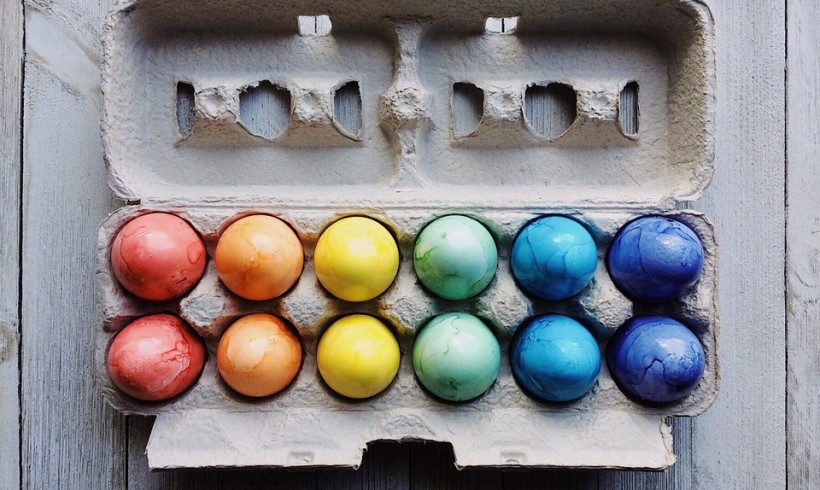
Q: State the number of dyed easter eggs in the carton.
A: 12